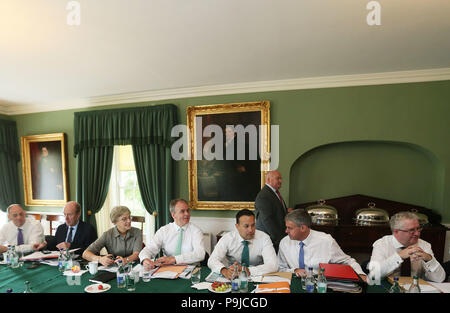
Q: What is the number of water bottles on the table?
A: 14